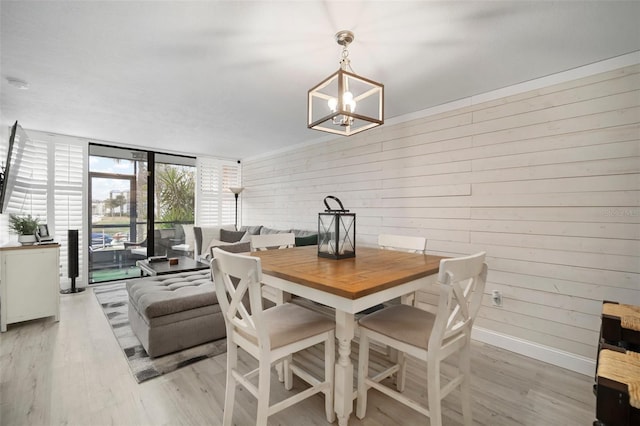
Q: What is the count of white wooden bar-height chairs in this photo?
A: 4